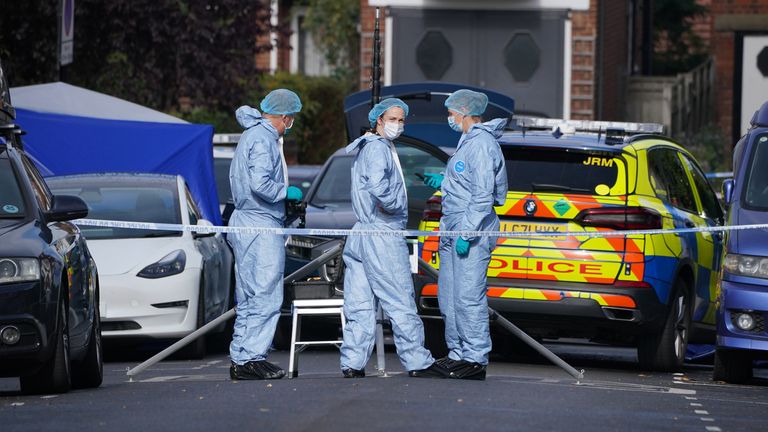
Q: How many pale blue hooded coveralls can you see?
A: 3